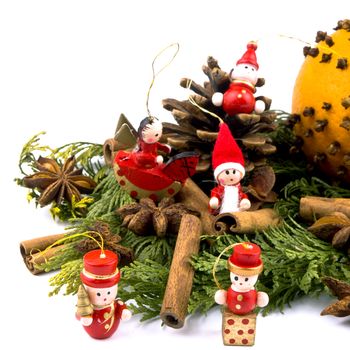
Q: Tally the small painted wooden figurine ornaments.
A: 5